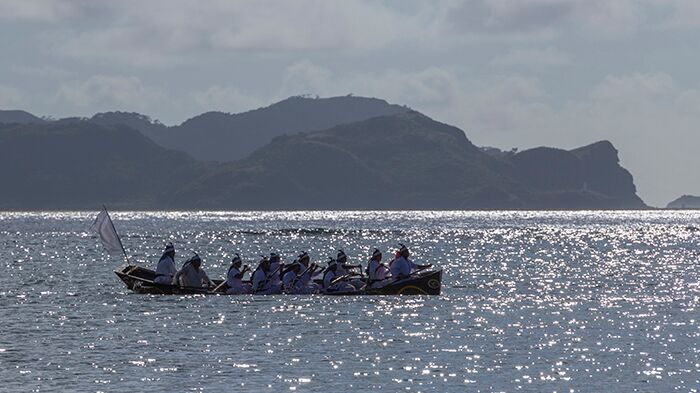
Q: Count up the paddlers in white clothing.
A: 11